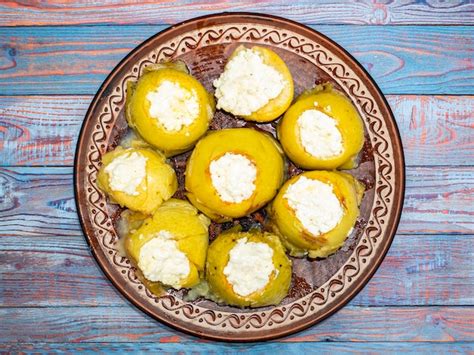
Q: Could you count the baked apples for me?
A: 8